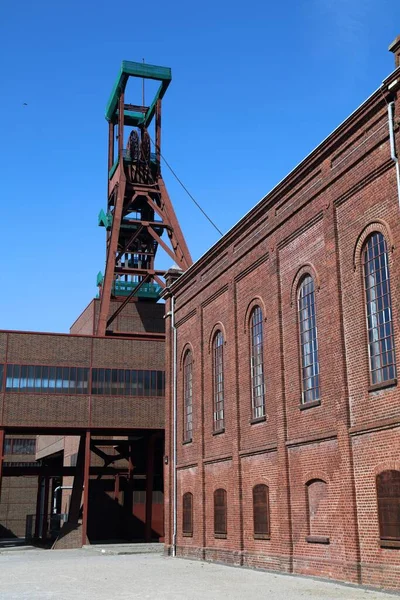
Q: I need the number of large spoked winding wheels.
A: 2